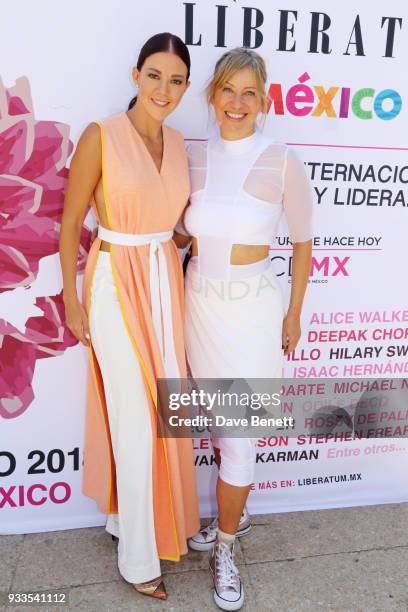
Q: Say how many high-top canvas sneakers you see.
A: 2